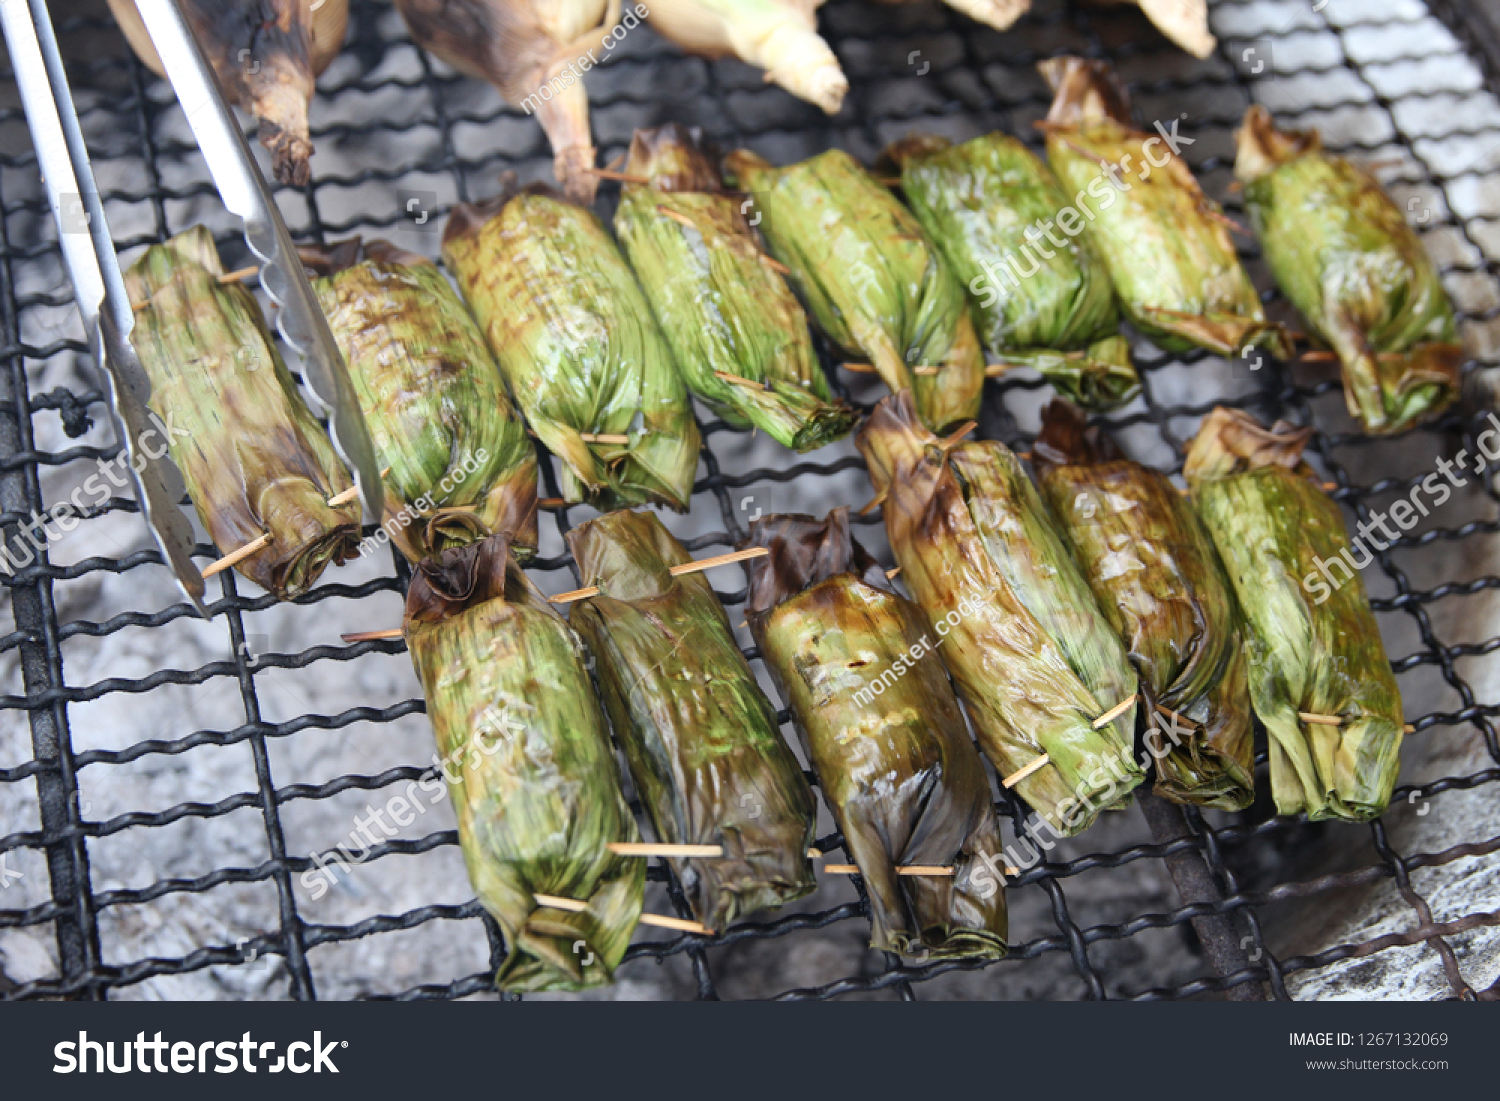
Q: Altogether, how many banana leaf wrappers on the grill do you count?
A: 14